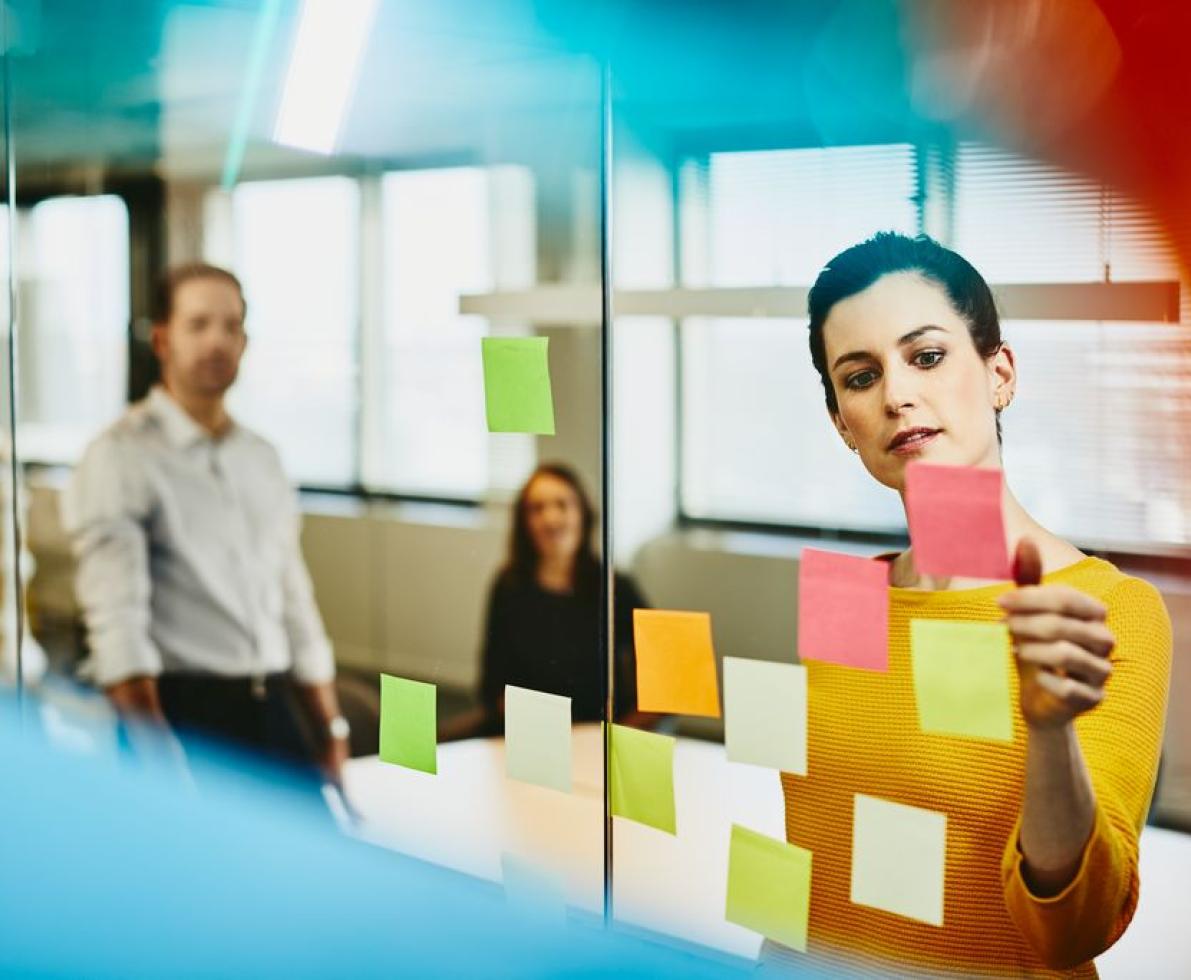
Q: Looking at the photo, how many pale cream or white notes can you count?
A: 3